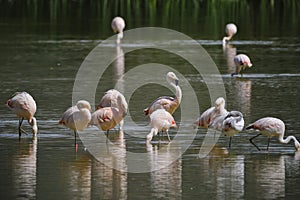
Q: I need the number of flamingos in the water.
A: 12